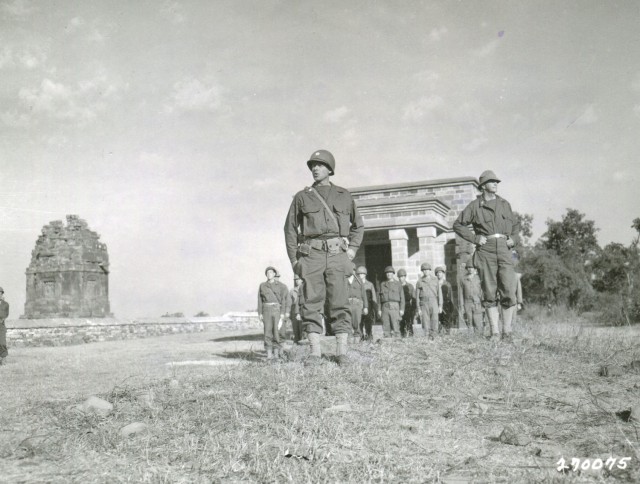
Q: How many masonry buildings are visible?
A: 2